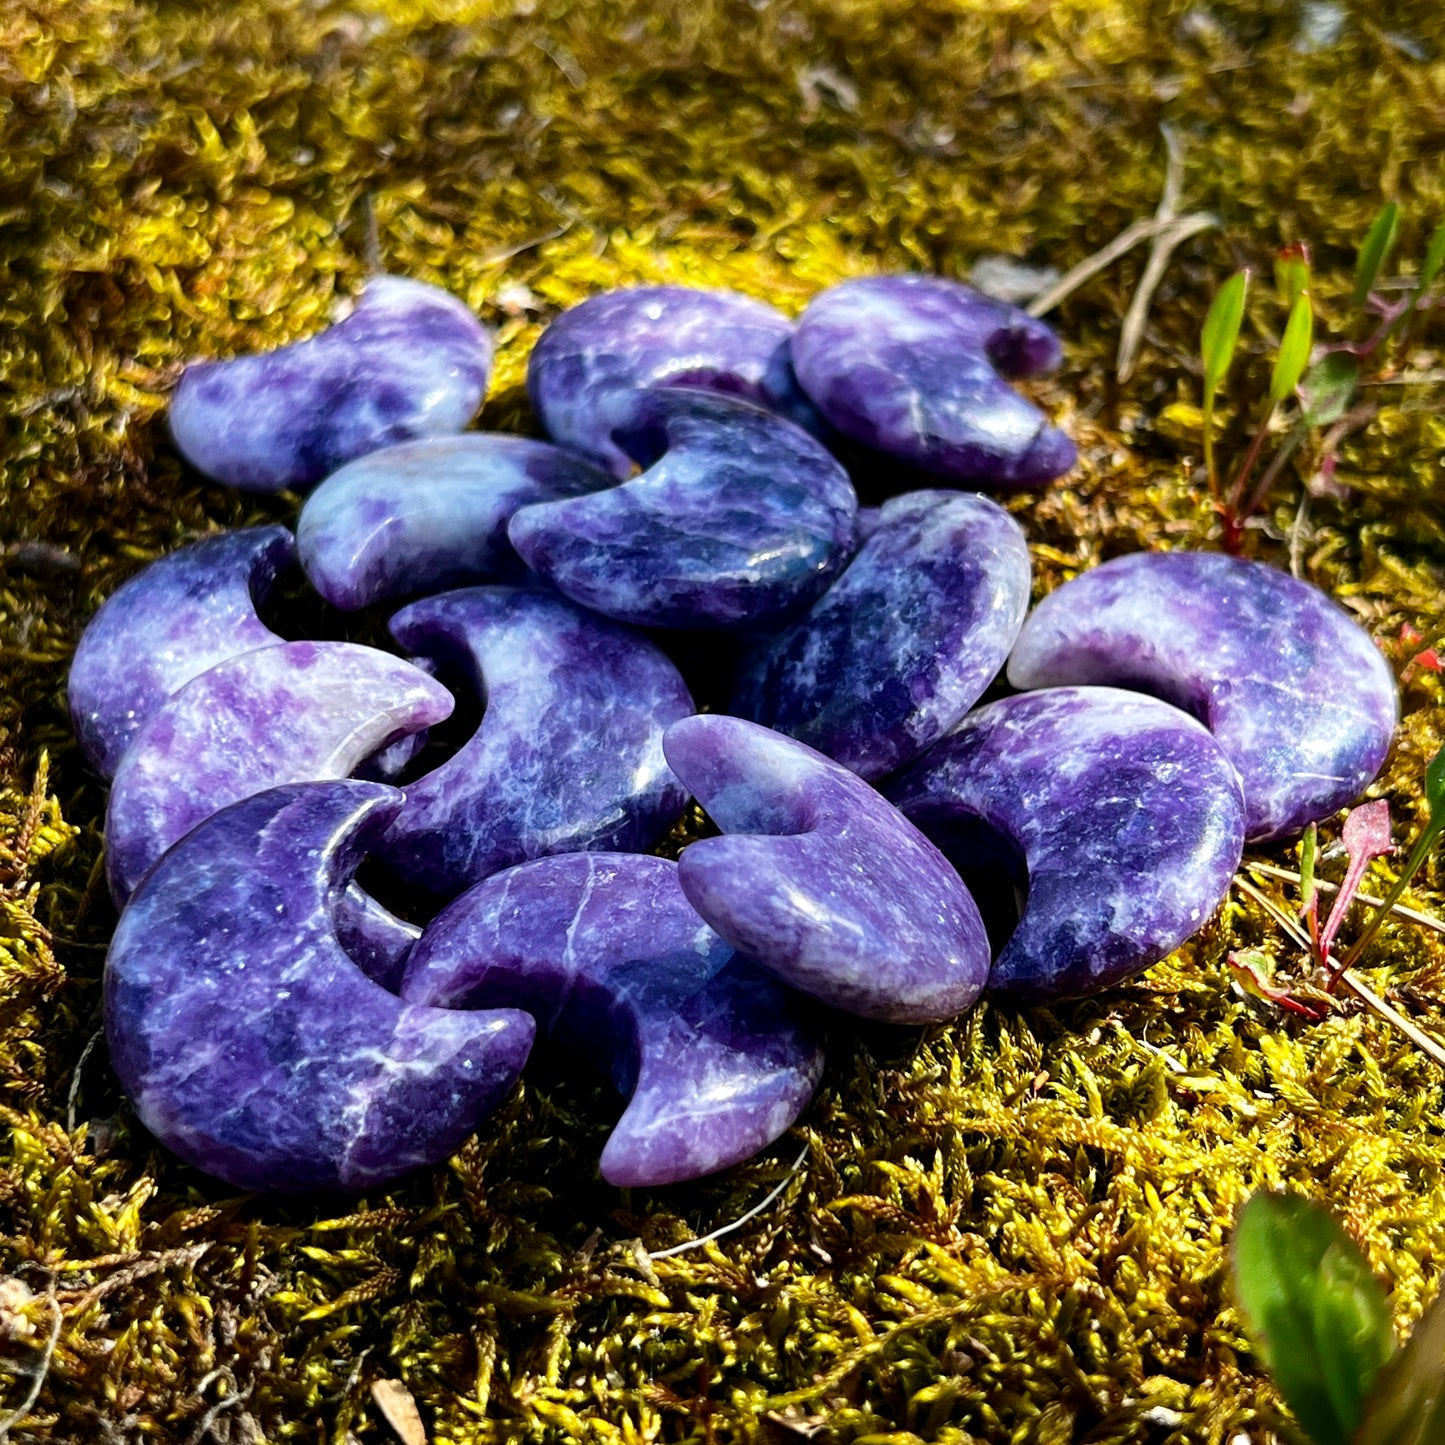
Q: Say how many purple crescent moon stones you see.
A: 14